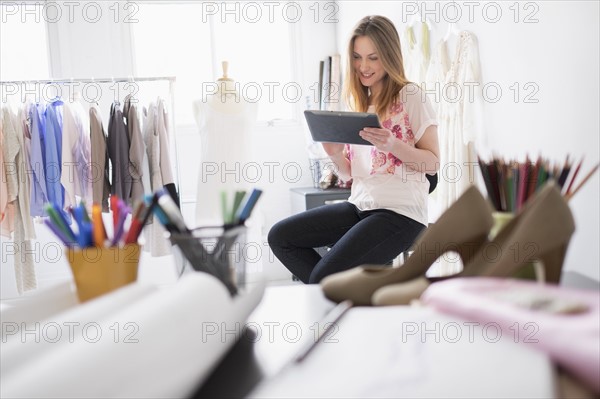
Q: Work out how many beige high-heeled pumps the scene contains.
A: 2